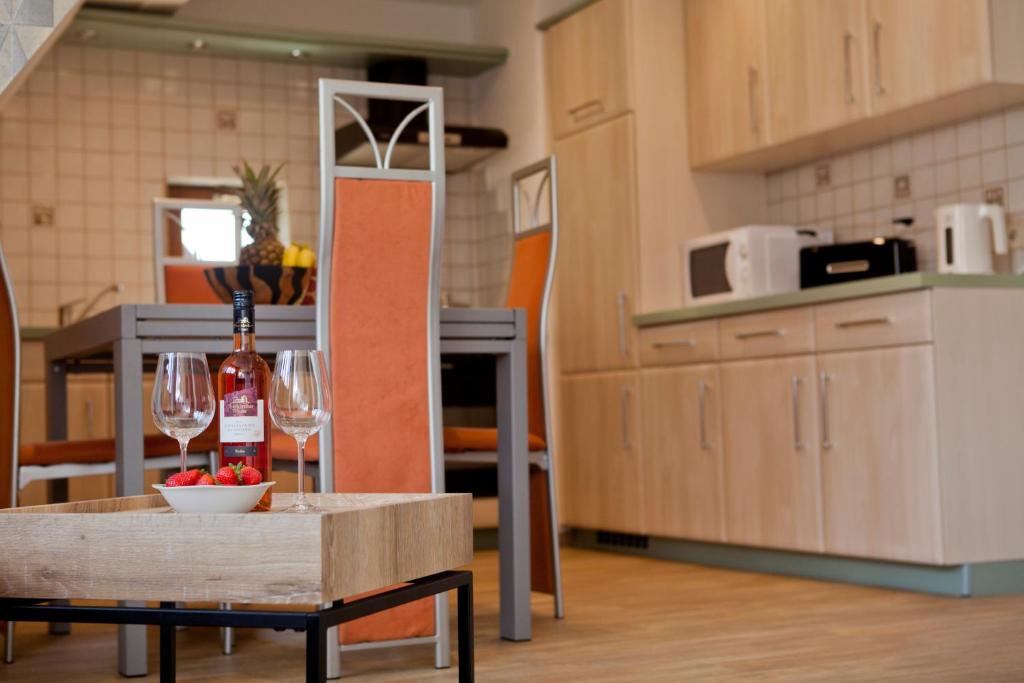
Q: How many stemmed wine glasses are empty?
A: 2